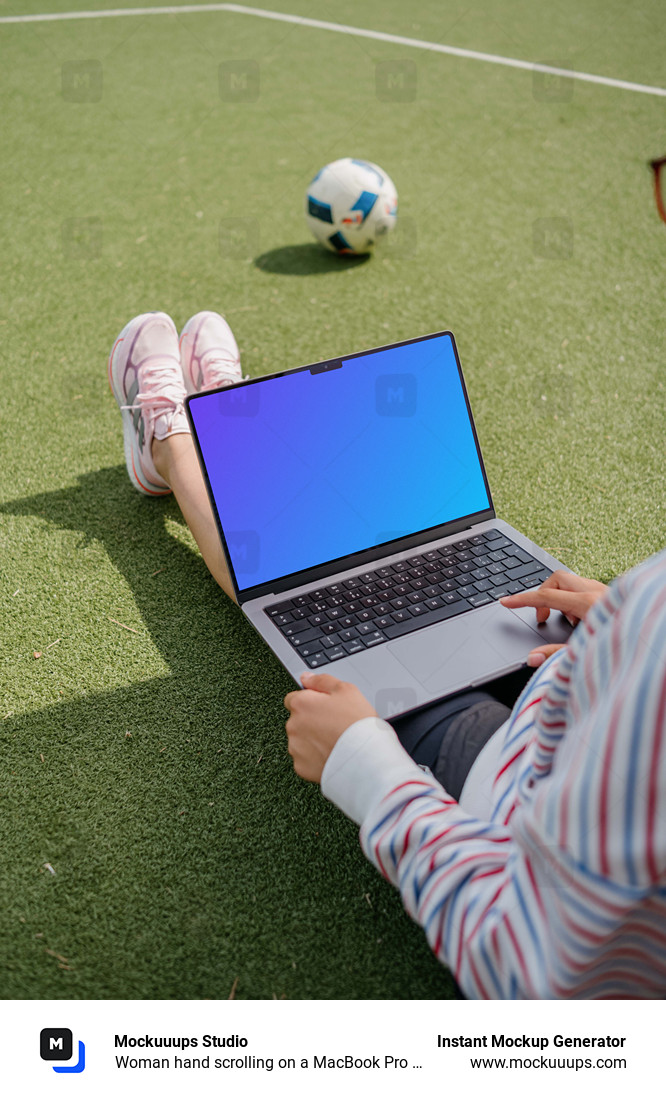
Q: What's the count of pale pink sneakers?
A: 2